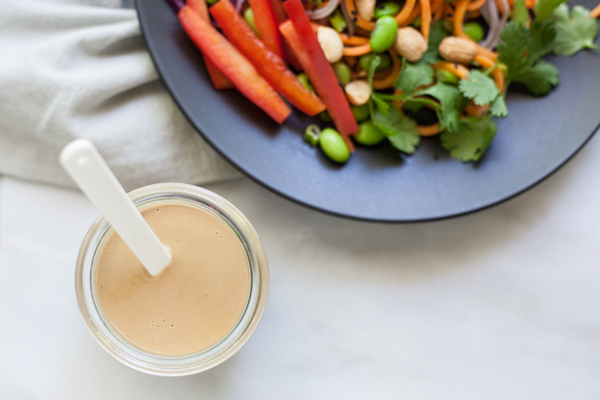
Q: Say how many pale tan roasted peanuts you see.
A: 5